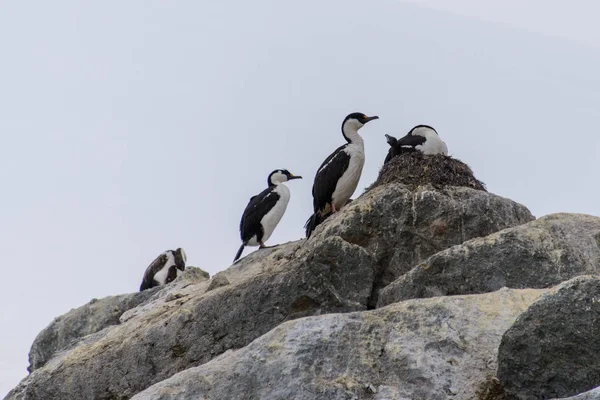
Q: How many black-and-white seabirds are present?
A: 4